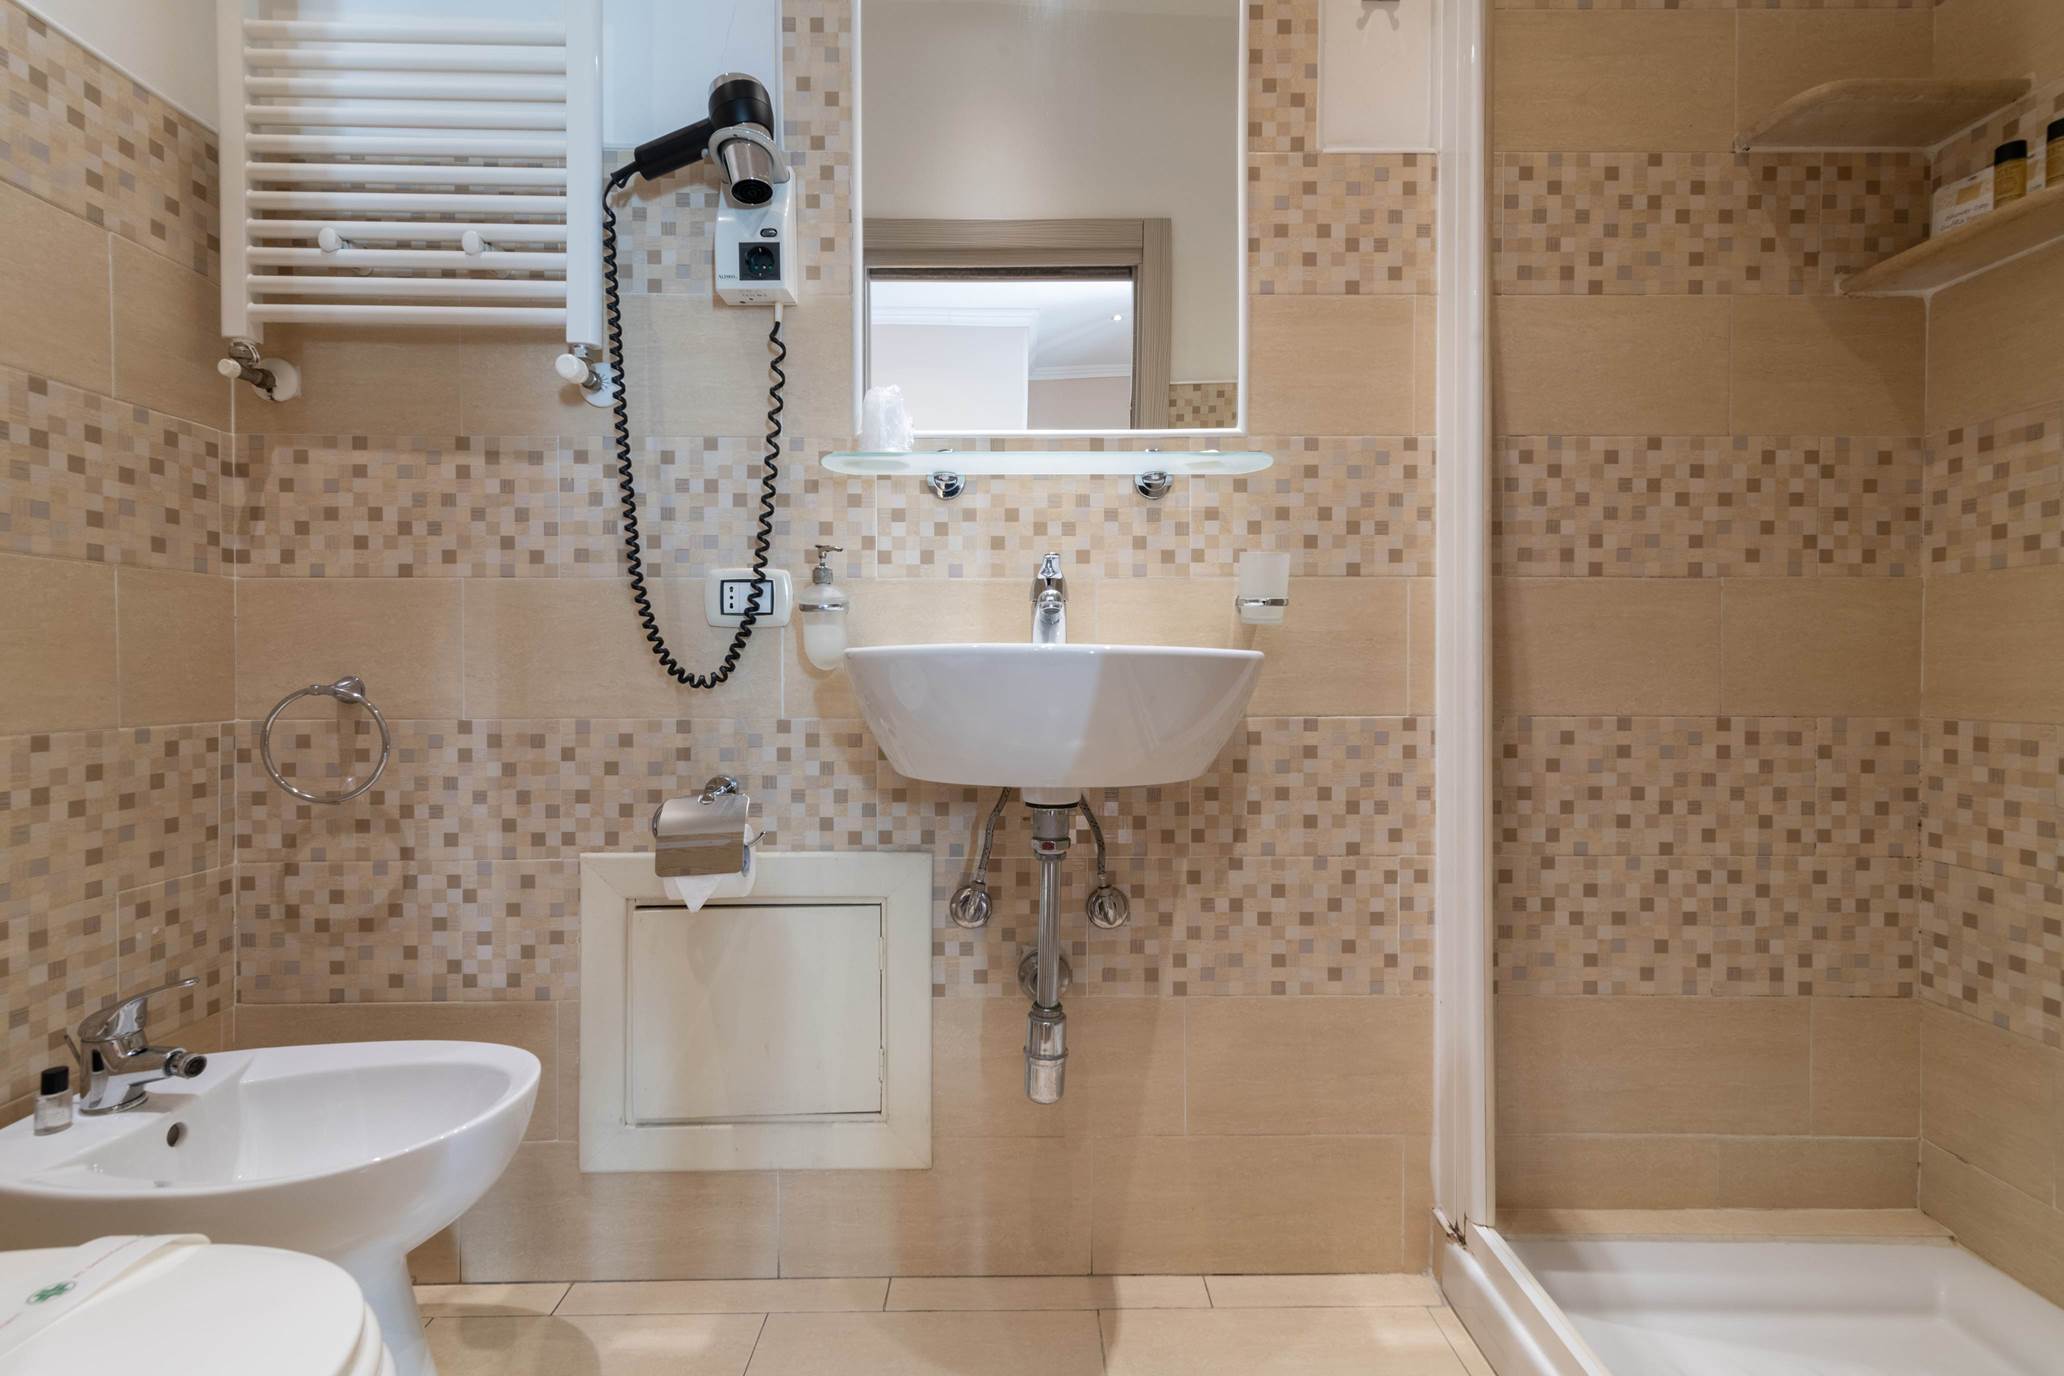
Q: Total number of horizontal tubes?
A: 11